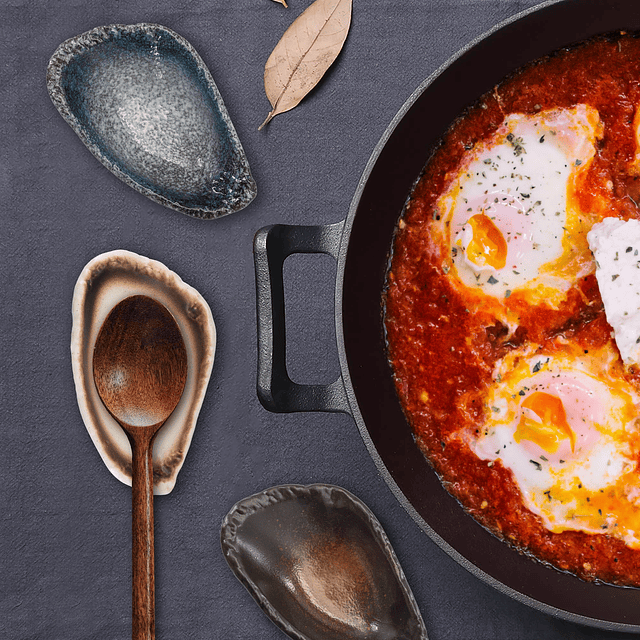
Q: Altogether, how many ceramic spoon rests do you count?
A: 3